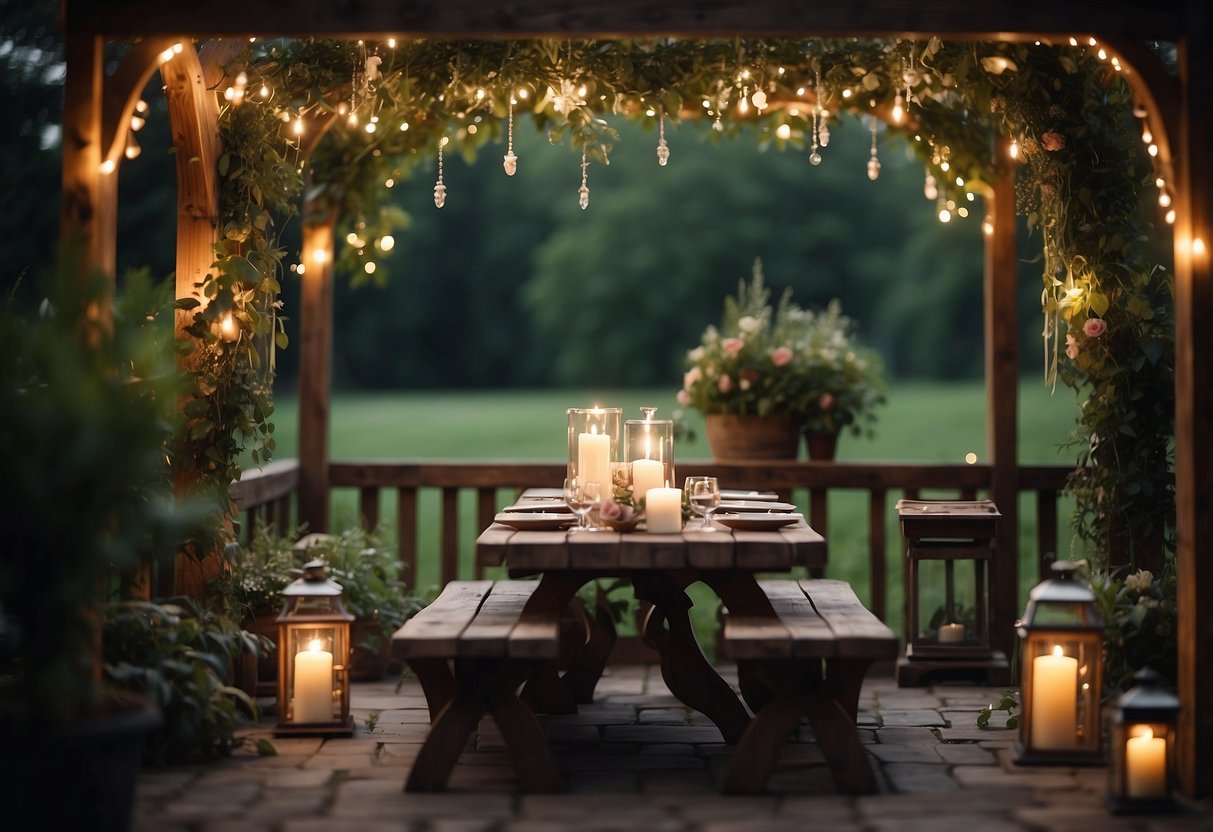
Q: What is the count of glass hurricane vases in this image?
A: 2